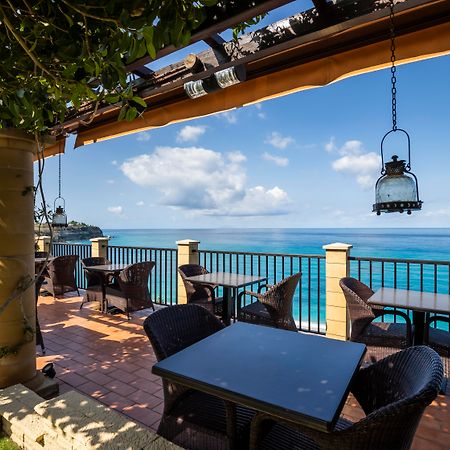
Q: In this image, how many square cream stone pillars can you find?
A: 4